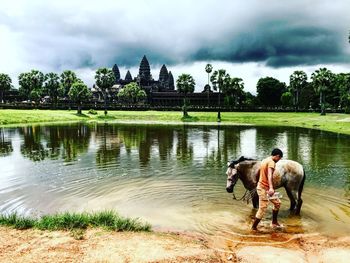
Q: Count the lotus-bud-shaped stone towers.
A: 5